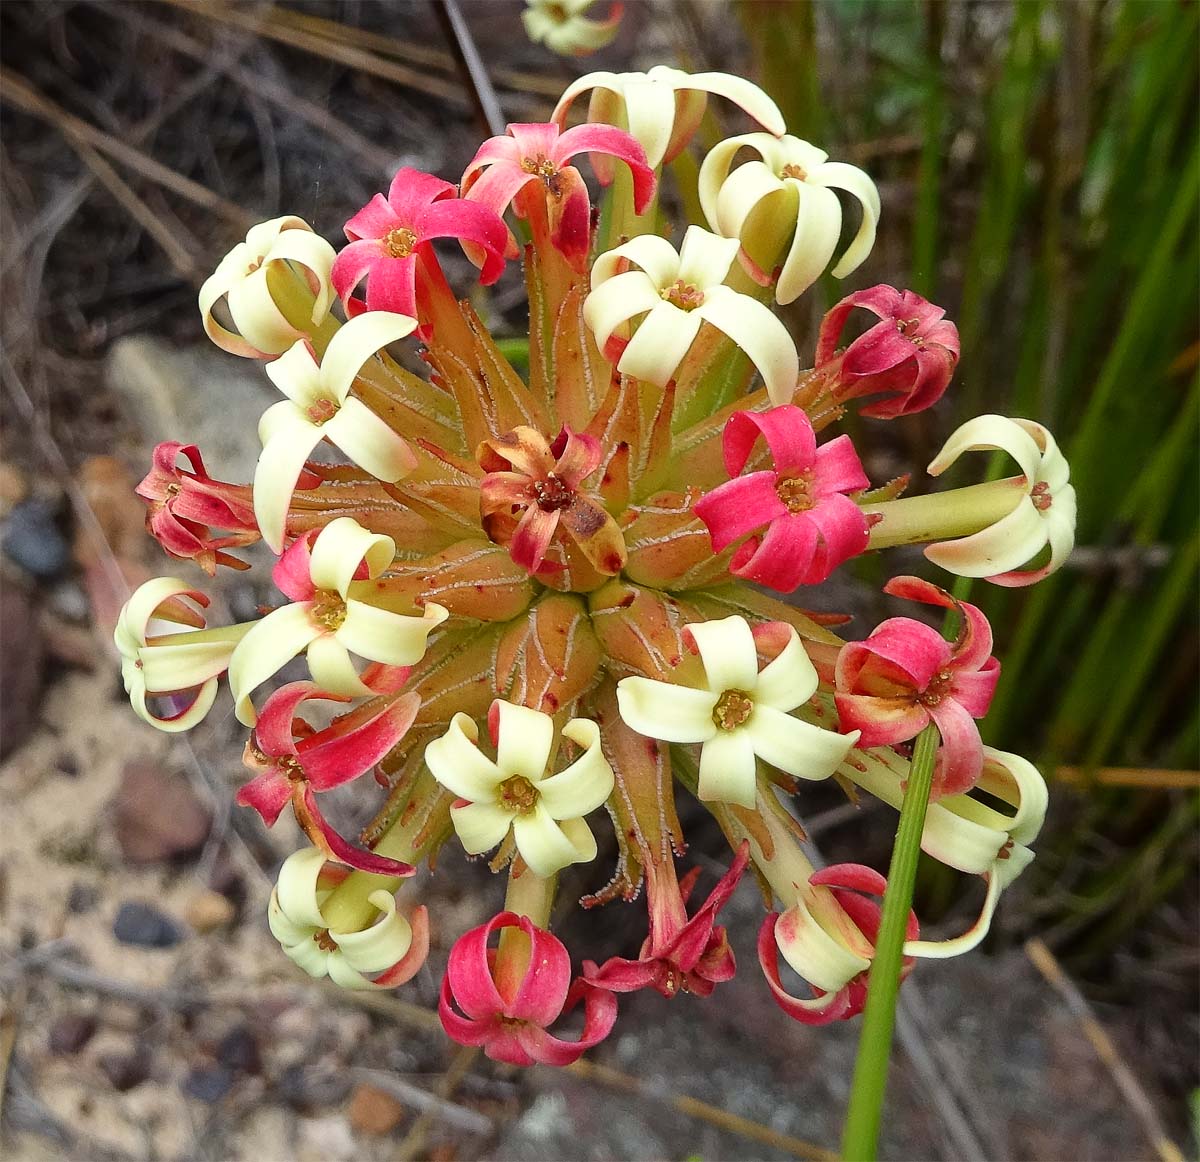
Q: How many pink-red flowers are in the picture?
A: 11